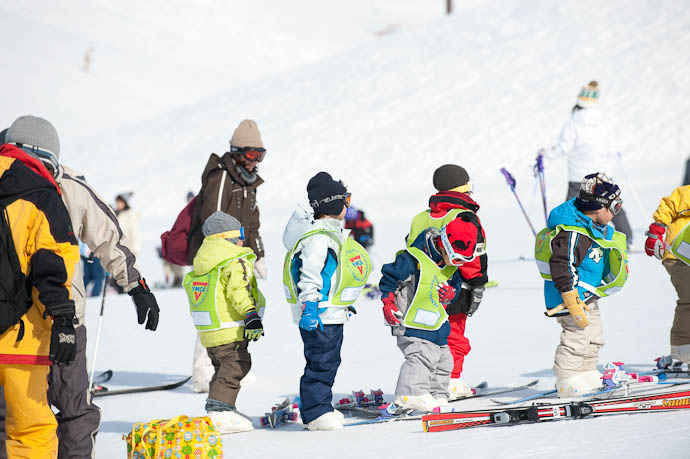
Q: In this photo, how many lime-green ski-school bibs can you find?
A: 6